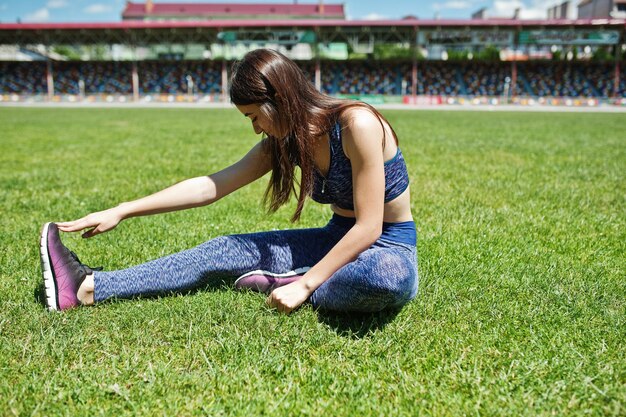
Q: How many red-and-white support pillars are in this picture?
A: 7